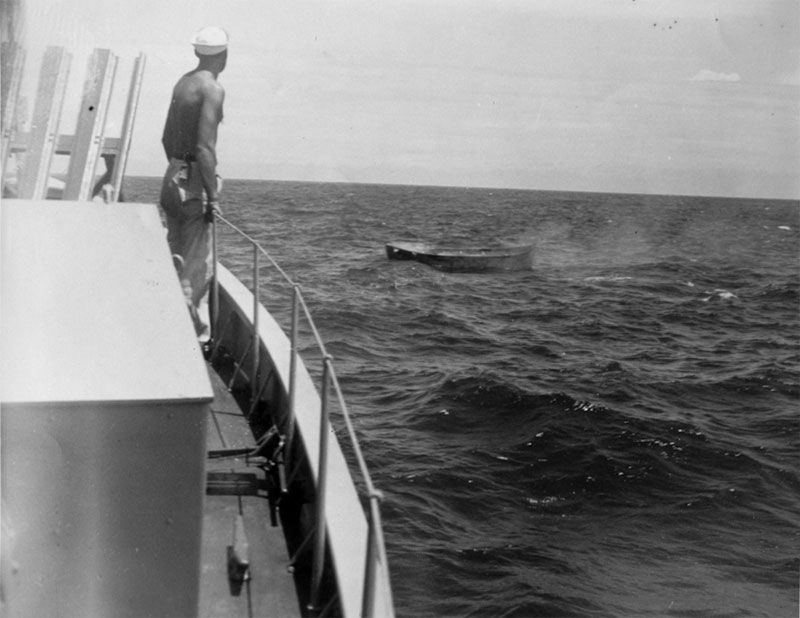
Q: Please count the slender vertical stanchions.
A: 5